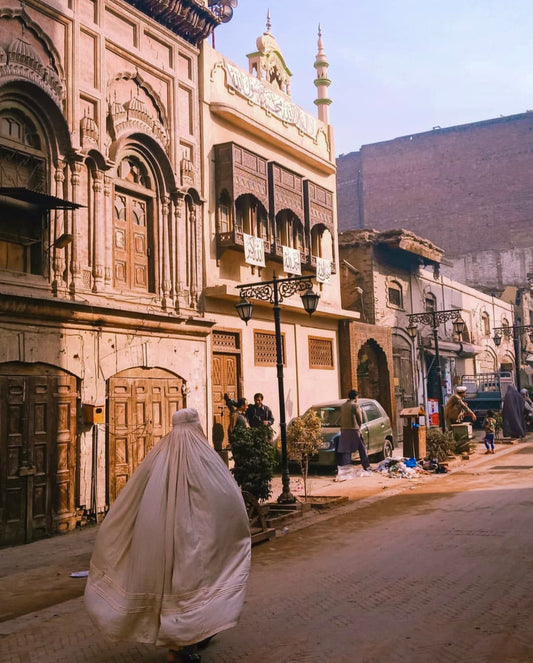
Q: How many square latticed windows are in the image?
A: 2